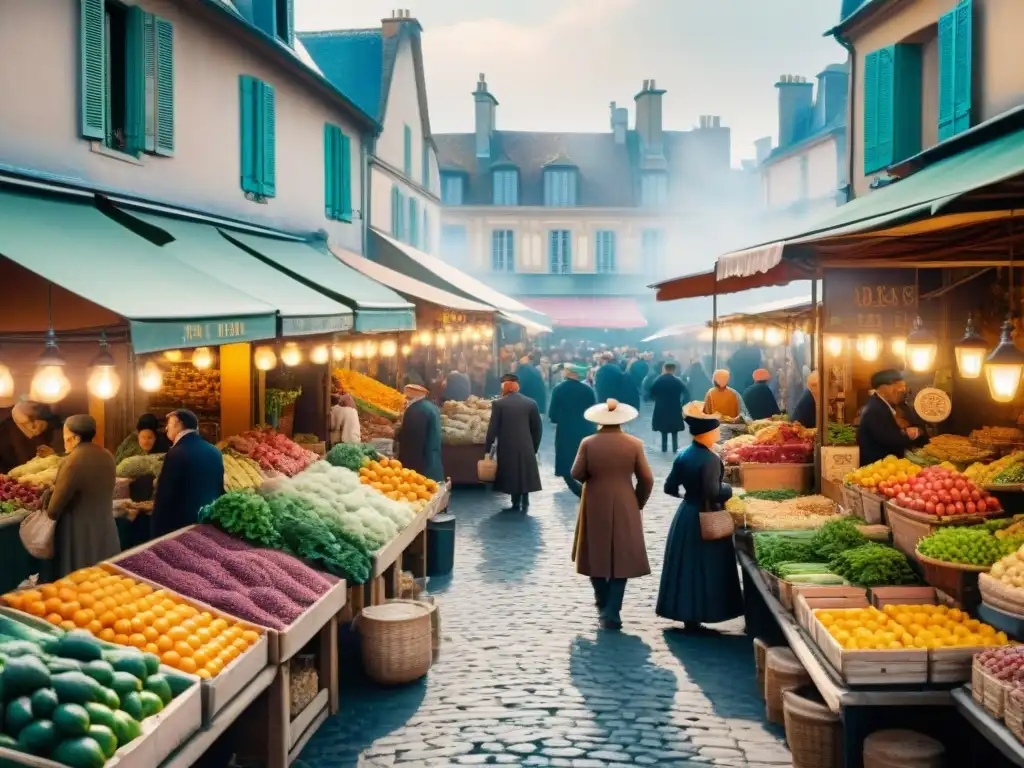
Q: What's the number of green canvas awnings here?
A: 4